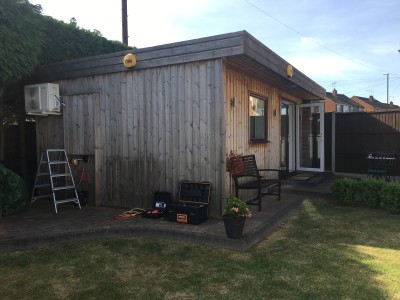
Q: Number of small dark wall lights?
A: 2